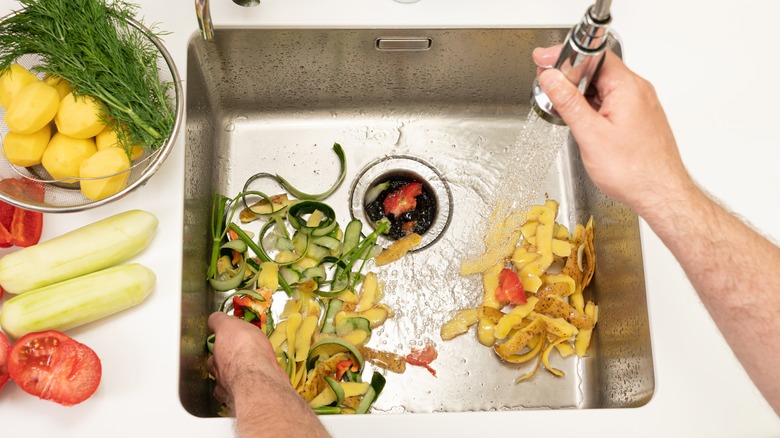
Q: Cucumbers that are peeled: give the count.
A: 2